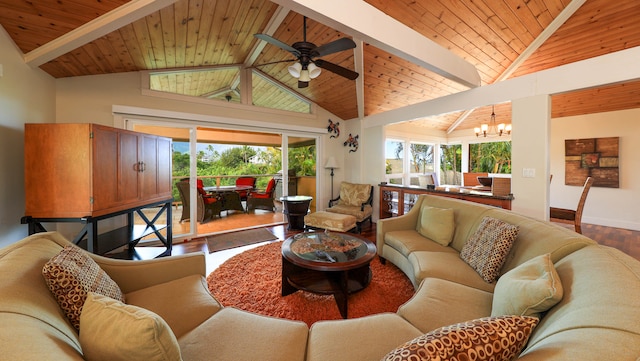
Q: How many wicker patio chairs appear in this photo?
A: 4